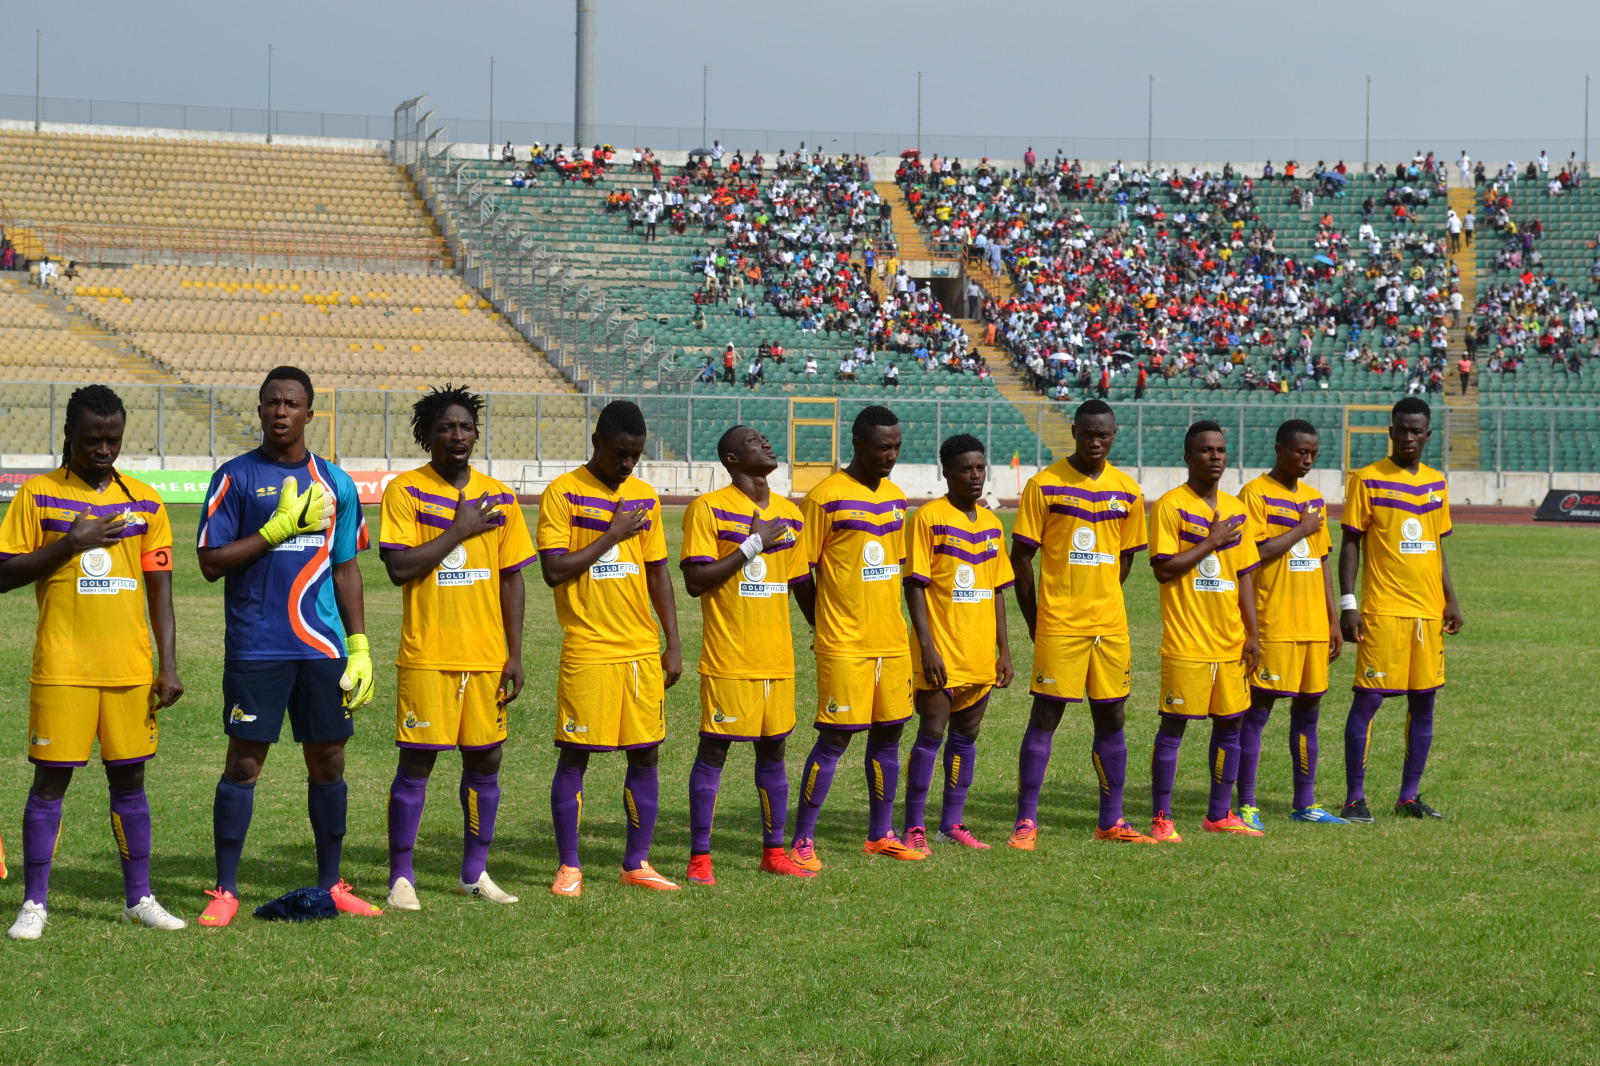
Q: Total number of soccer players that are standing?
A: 11